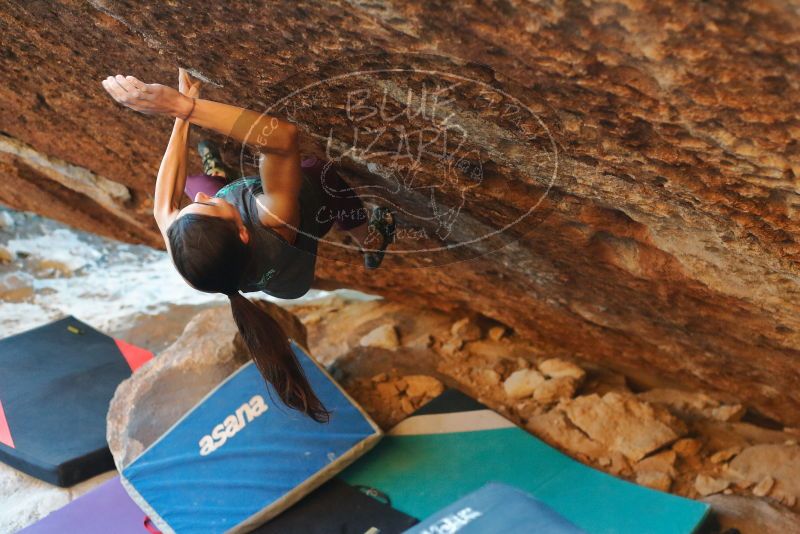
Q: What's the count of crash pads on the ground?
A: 6